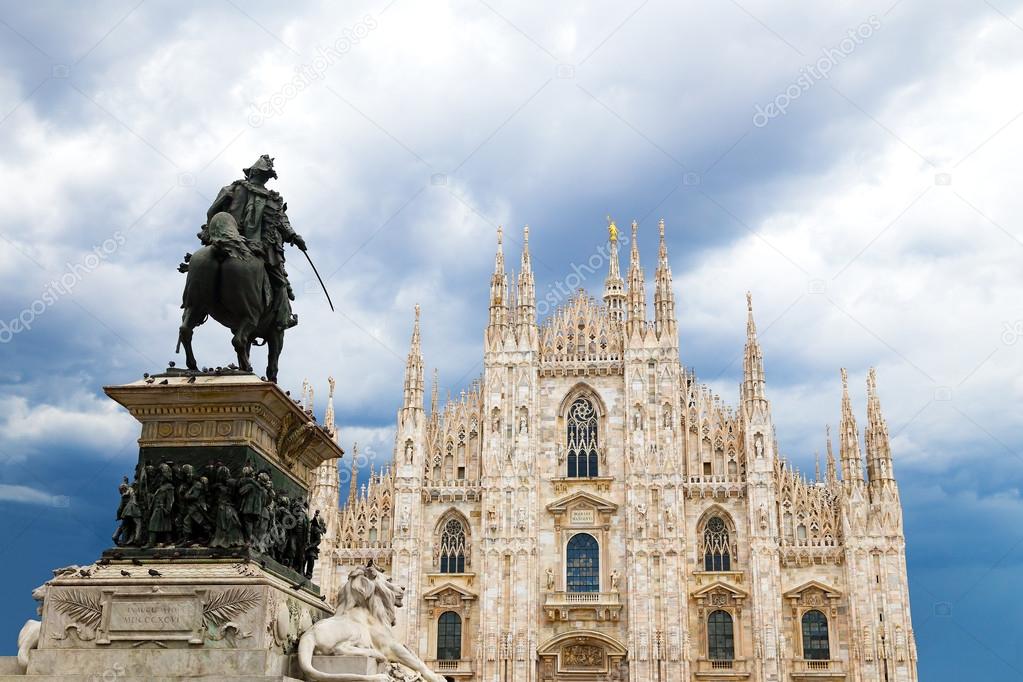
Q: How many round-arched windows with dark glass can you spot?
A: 4